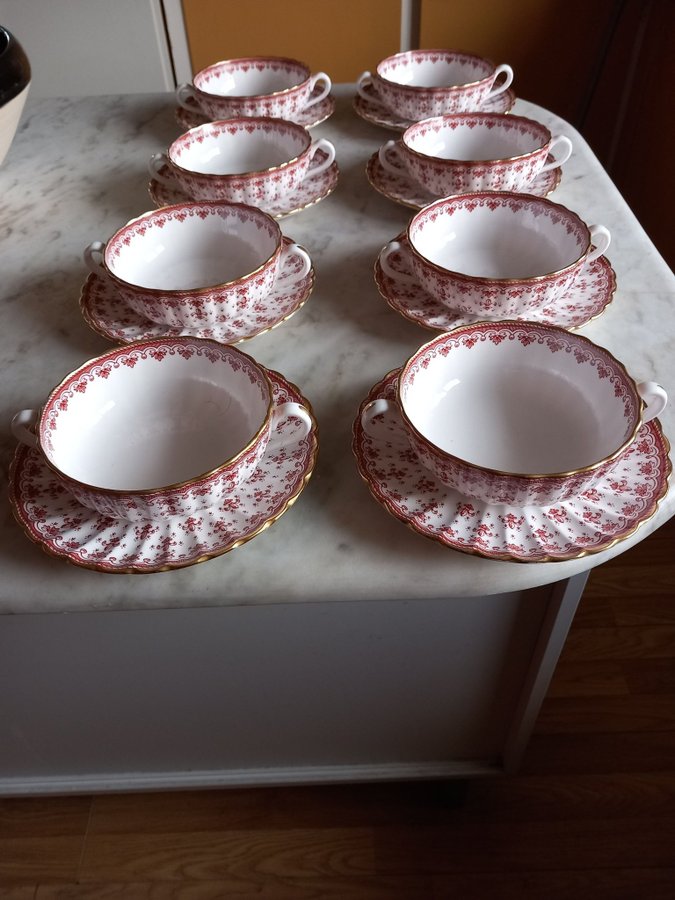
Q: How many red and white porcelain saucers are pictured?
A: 8